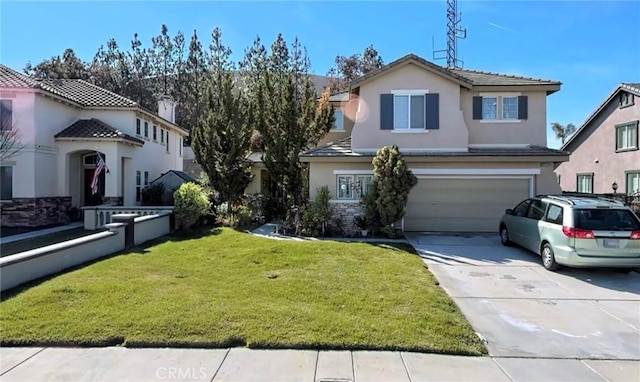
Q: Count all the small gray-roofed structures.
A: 1